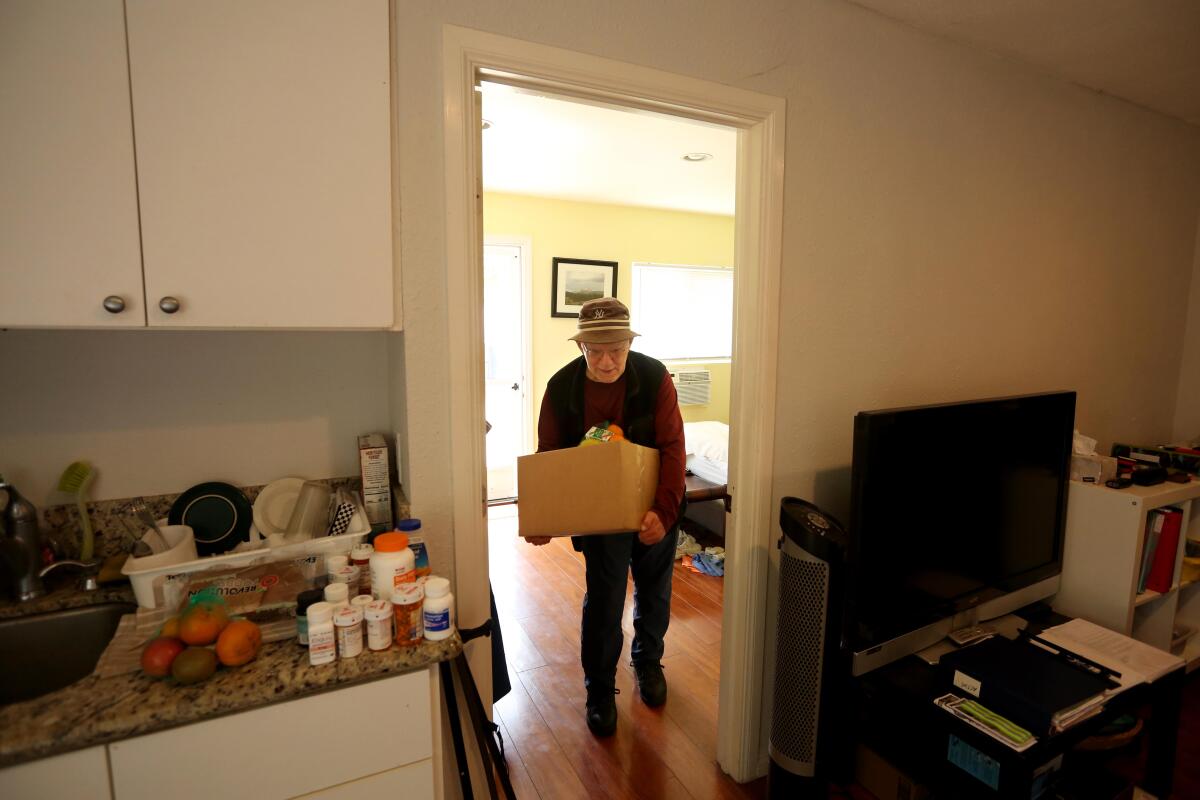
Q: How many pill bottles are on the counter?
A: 14